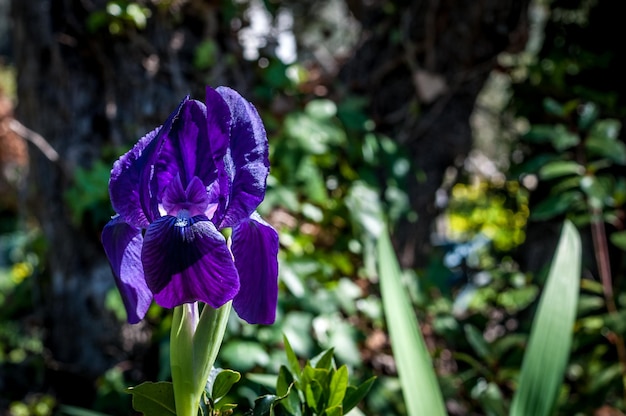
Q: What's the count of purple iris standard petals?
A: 3